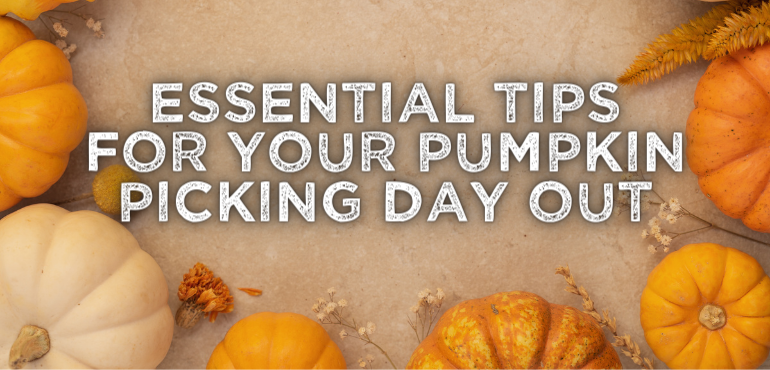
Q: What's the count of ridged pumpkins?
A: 6